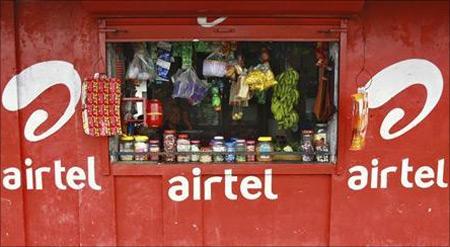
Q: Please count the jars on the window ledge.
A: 14